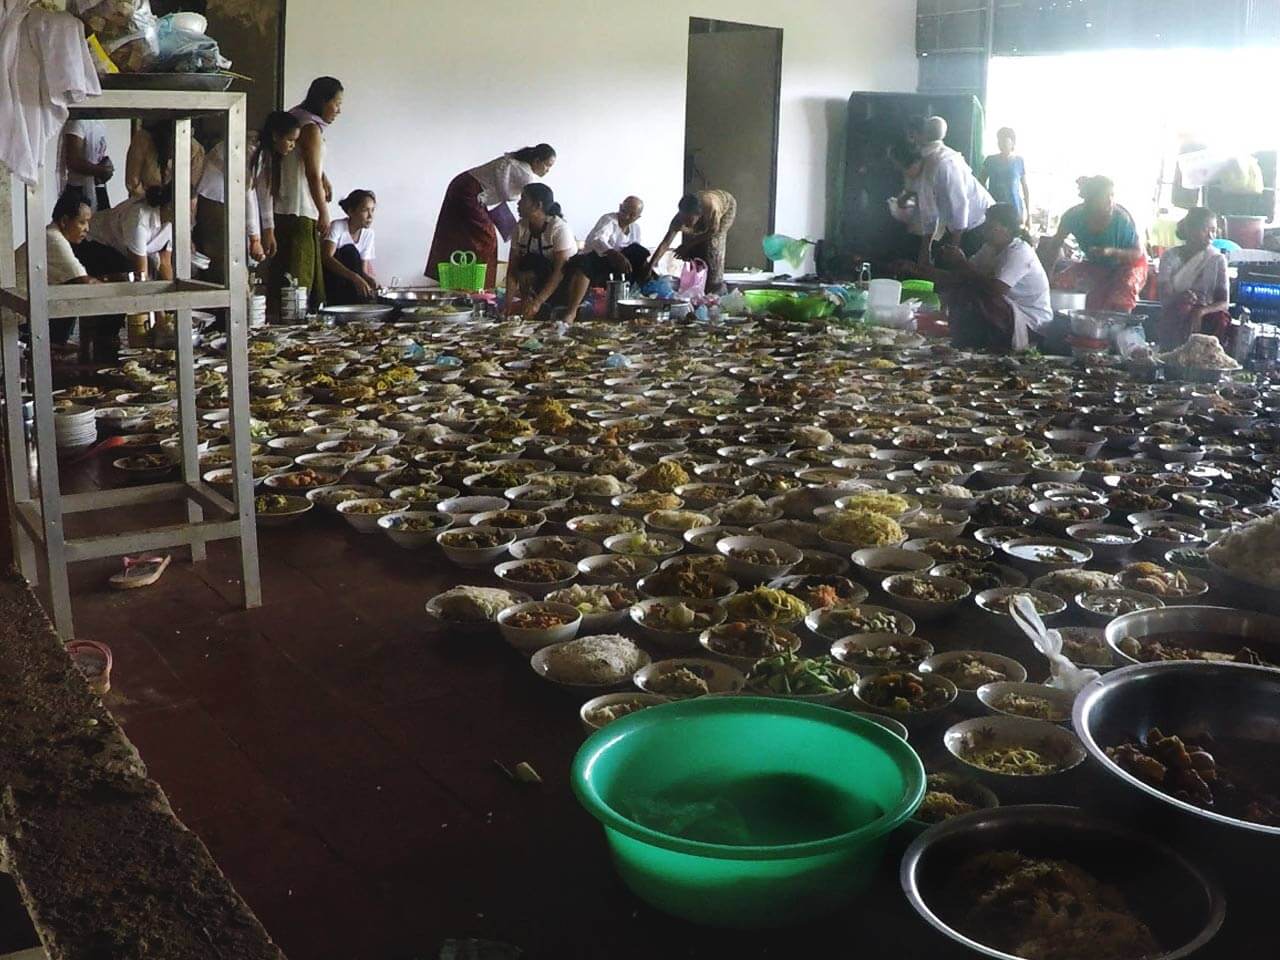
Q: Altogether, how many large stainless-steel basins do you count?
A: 3